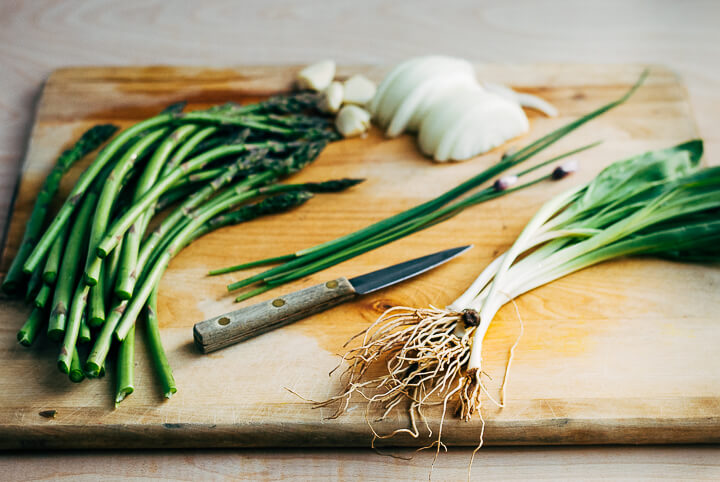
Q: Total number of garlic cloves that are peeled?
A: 4